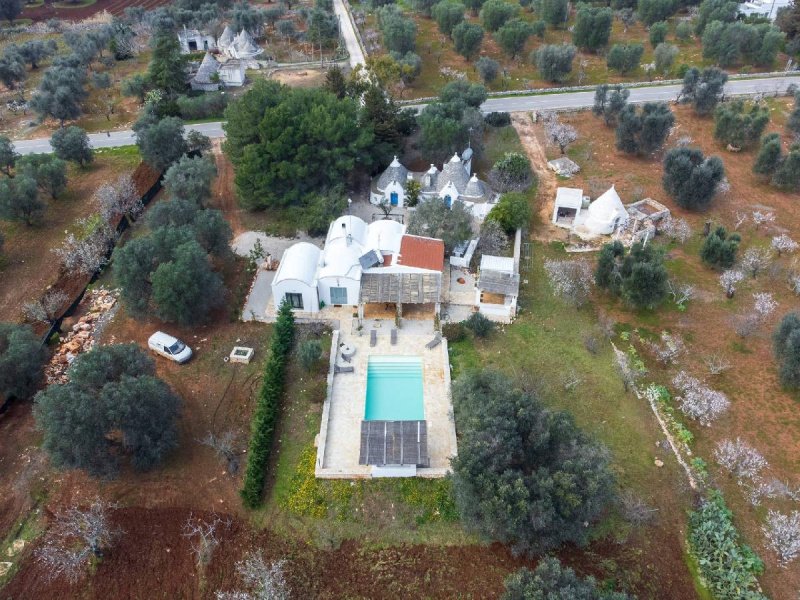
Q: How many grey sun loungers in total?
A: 4